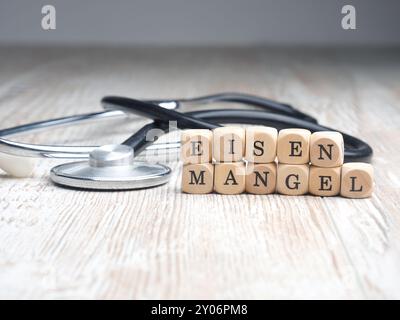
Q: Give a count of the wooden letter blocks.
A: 11